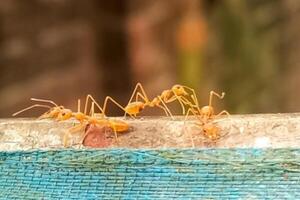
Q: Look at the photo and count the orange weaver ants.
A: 3